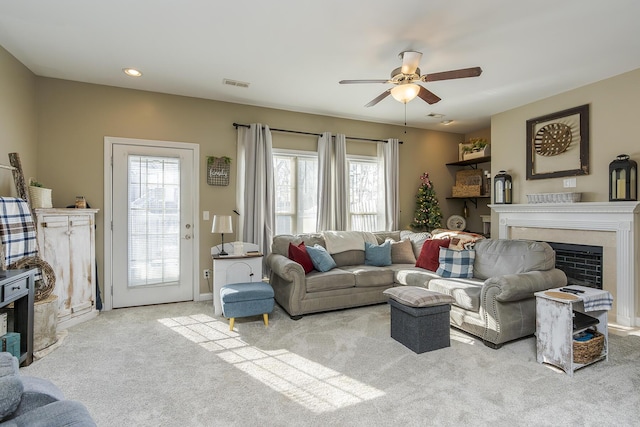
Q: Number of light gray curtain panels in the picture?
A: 4